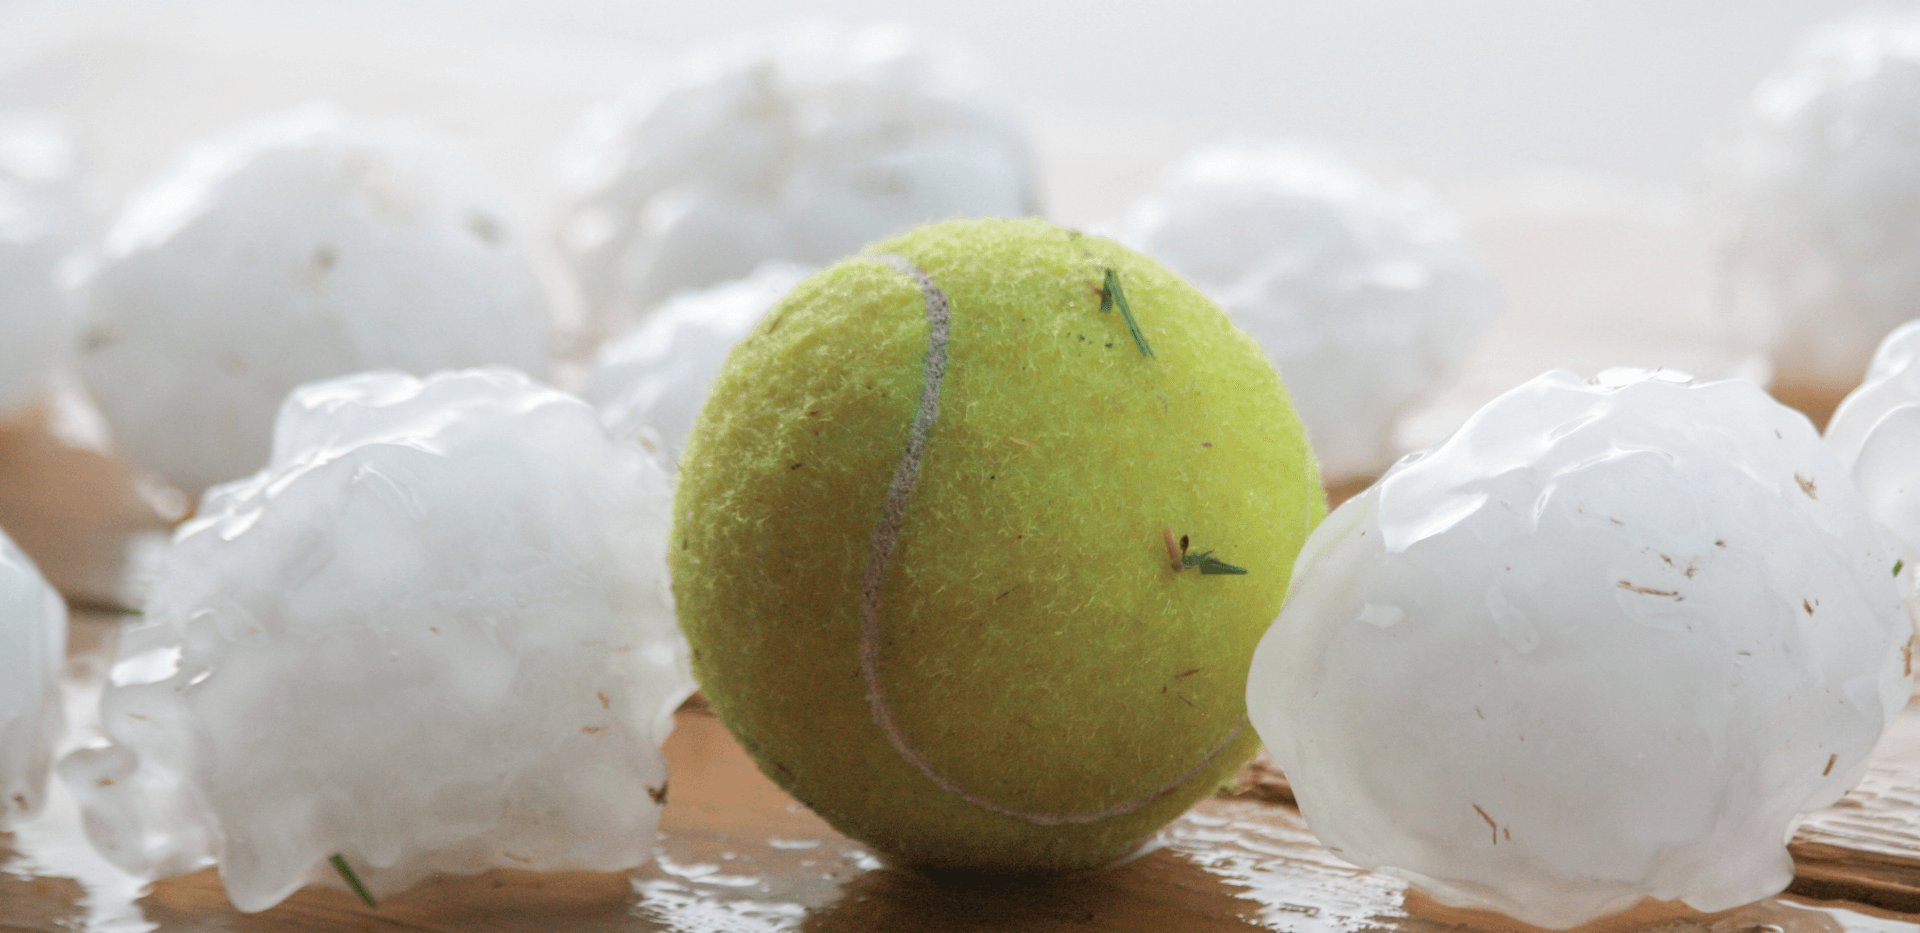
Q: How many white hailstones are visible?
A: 10